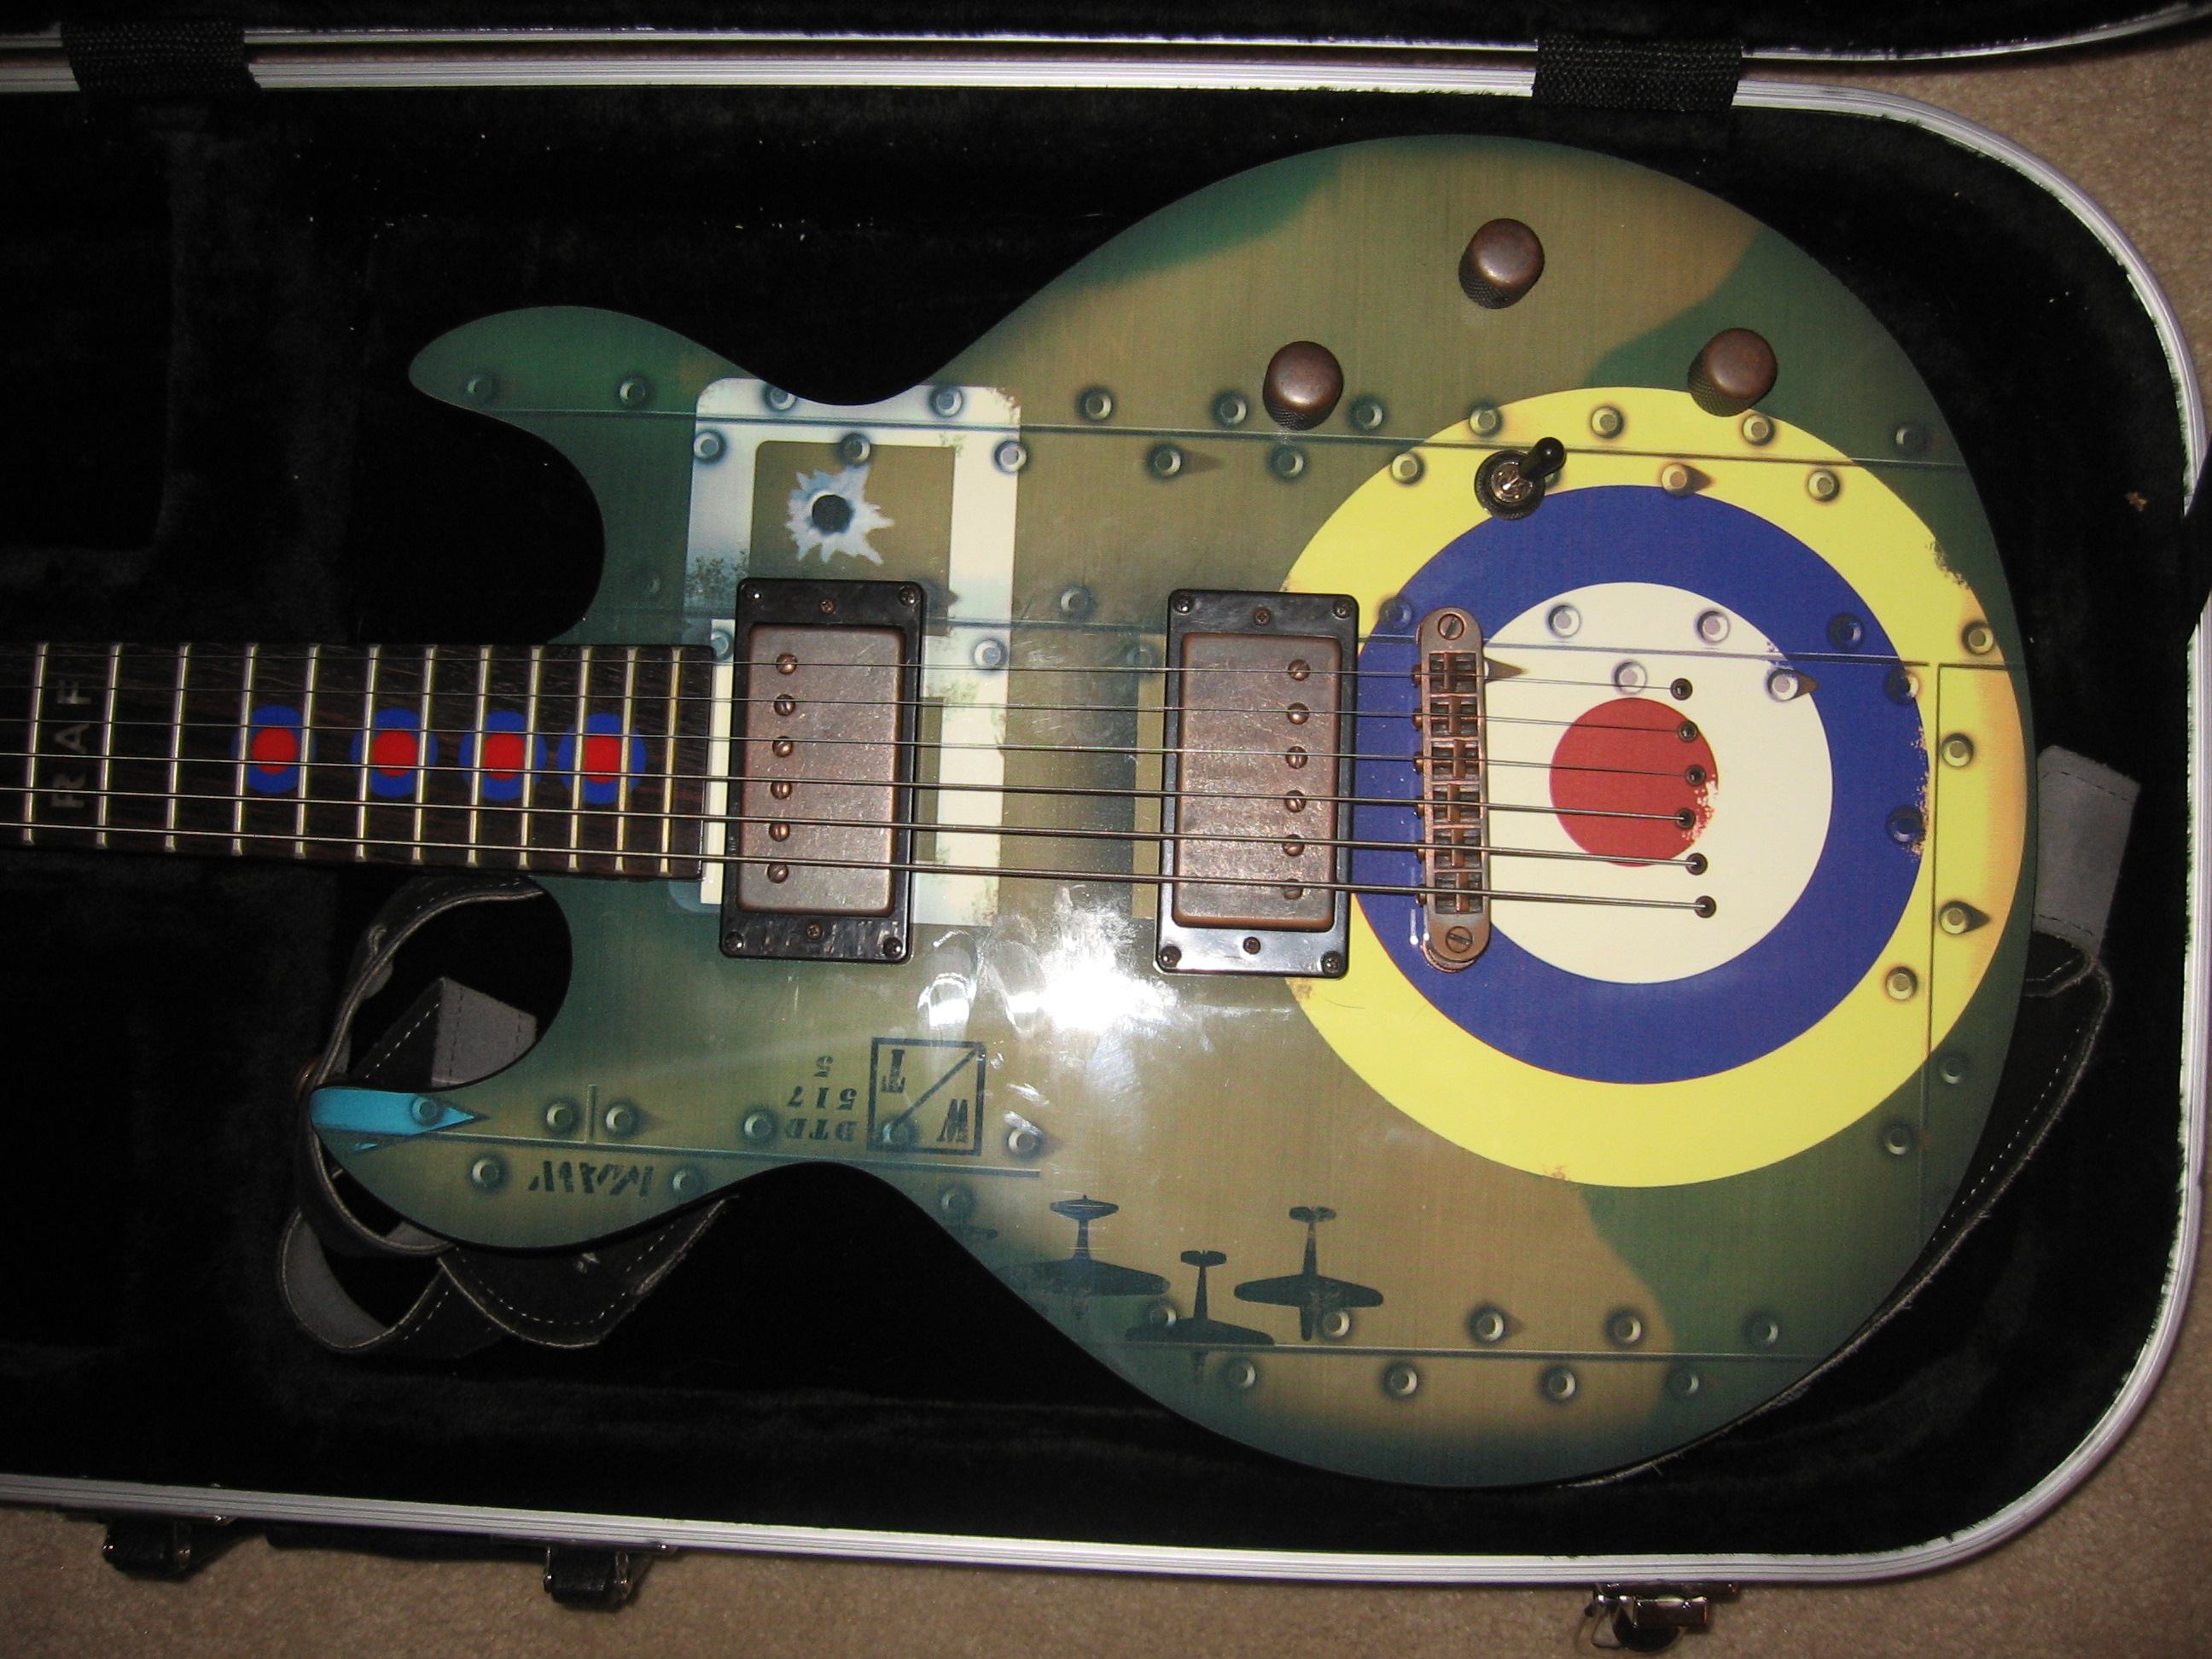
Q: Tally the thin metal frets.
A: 12